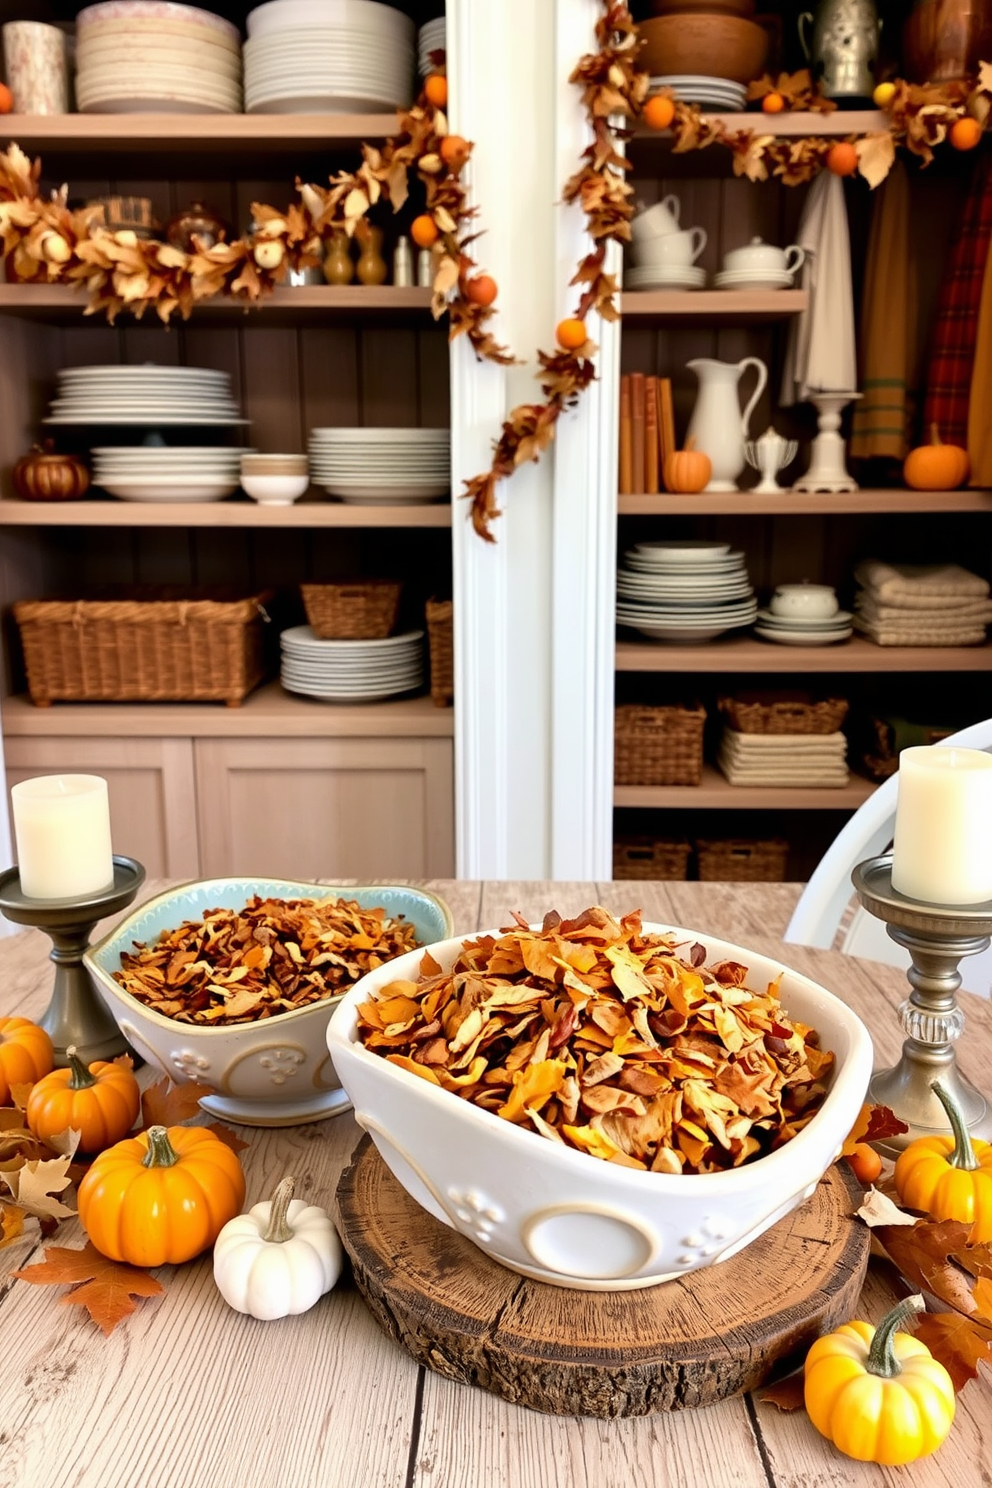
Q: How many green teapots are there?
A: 0